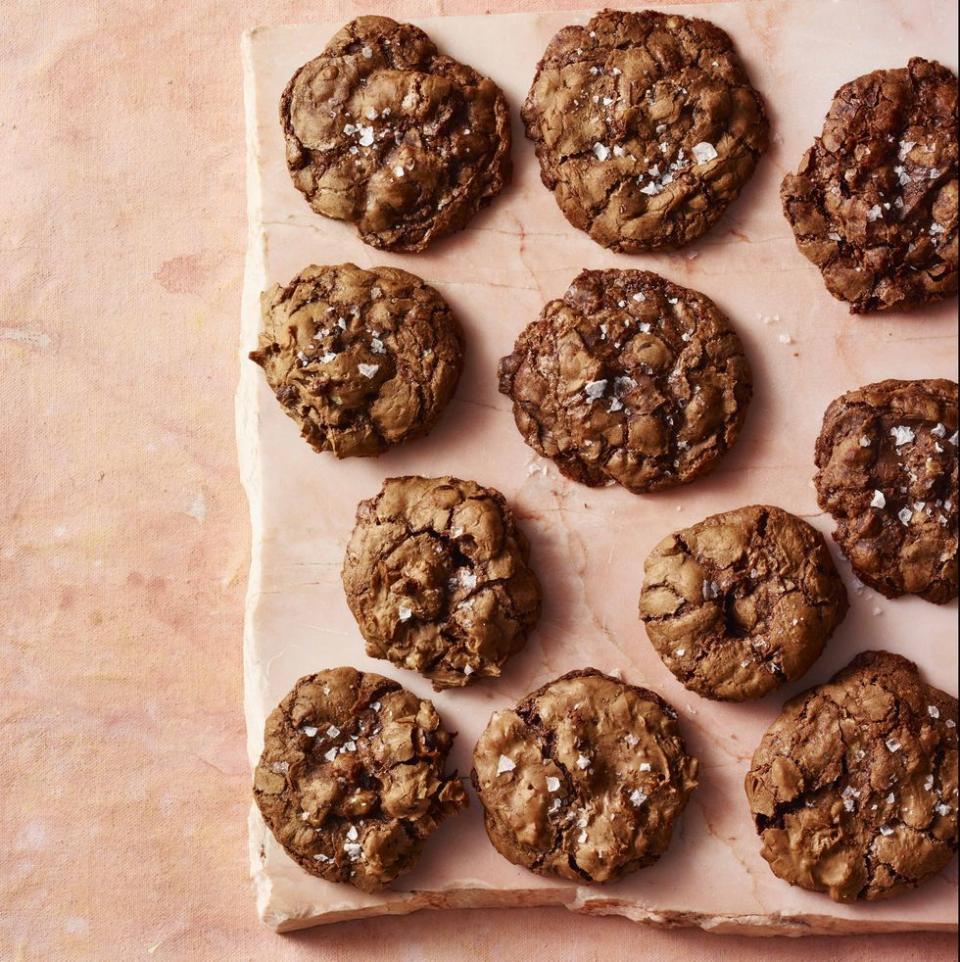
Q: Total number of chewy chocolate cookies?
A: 11